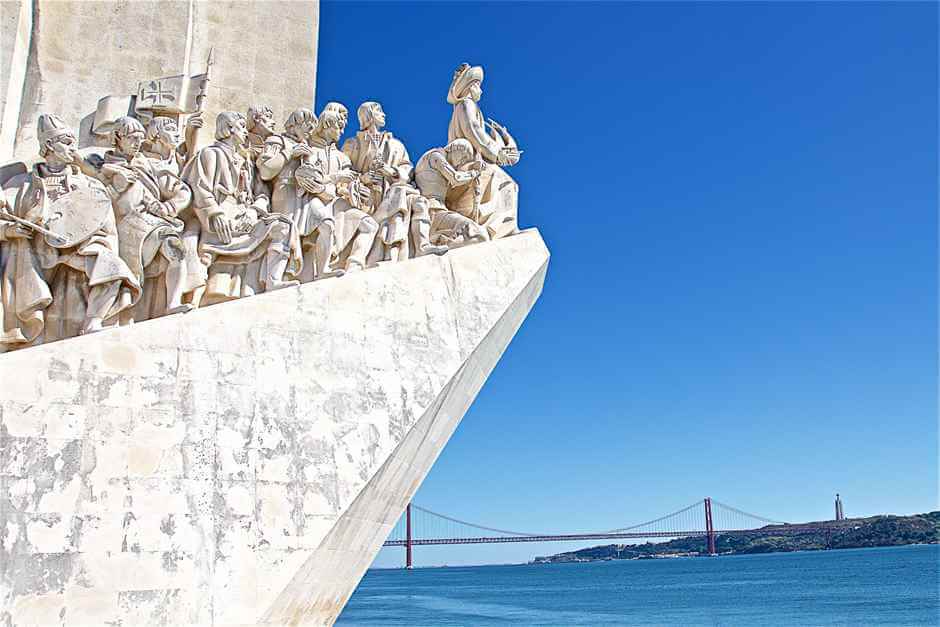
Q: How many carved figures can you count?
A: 11